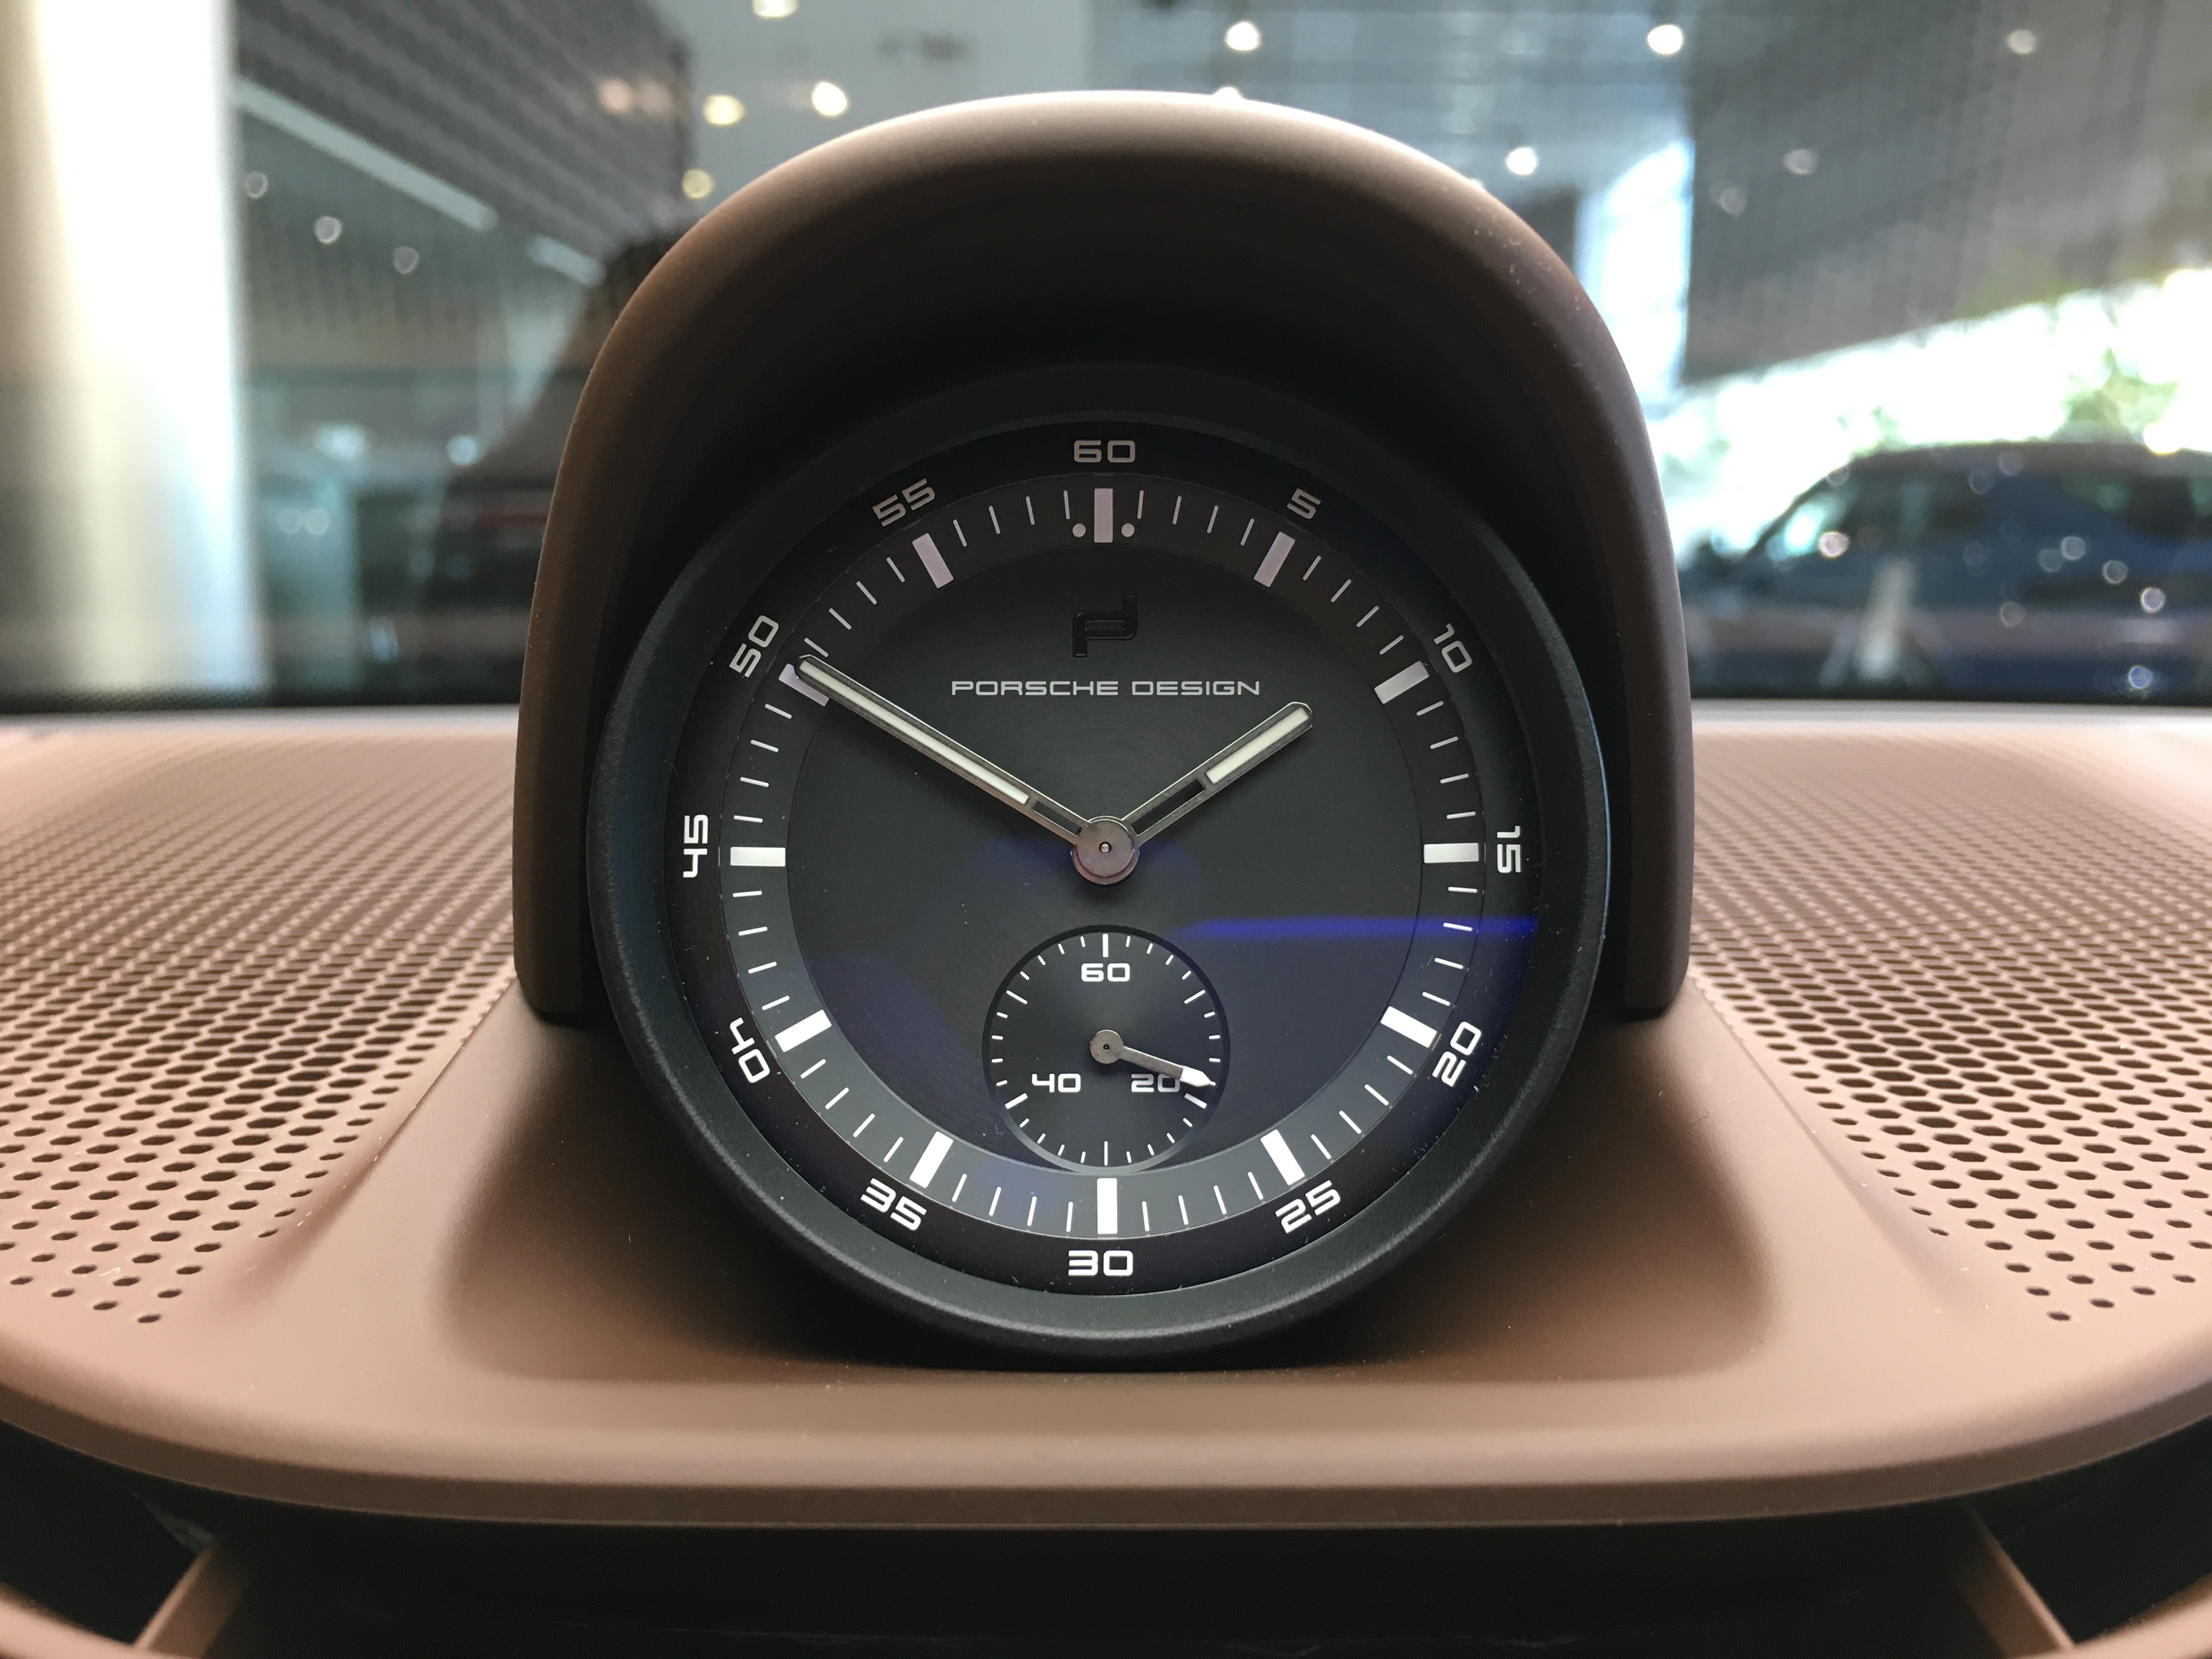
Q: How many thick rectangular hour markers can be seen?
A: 12